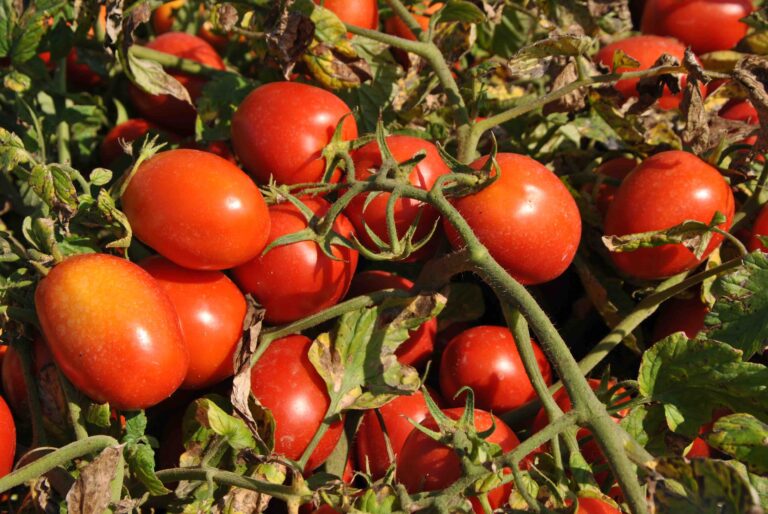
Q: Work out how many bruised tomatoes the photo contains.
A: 0